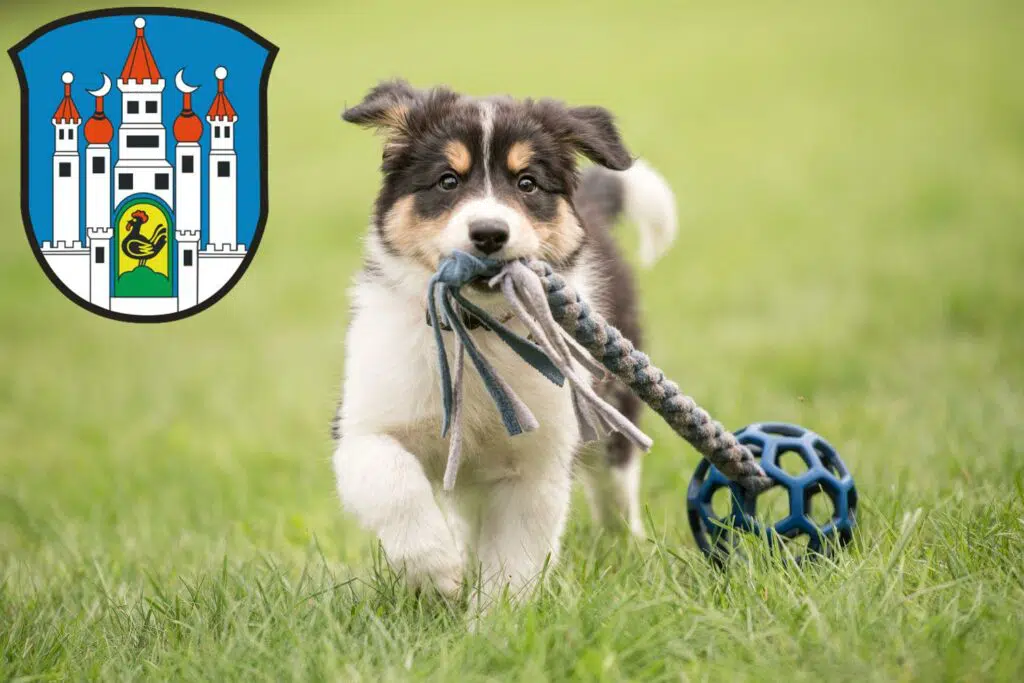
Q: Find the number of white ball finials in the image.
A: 3